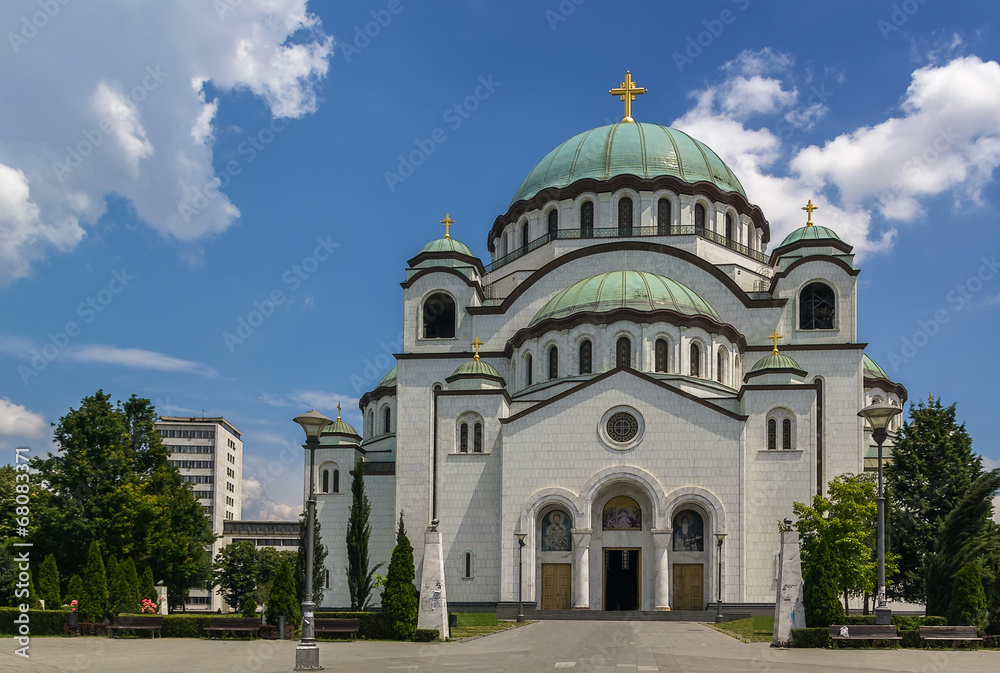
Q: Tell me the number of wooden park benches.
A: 5